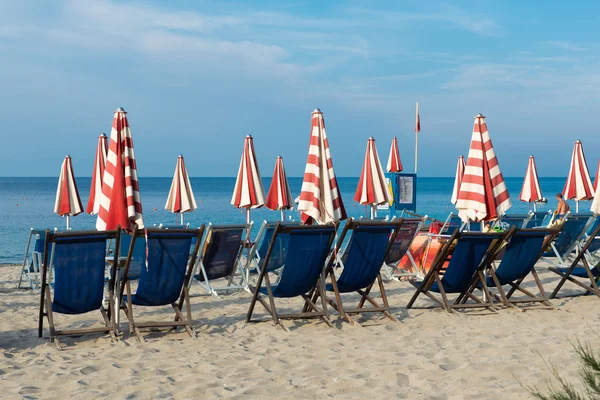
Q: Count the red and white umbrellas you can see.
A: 14